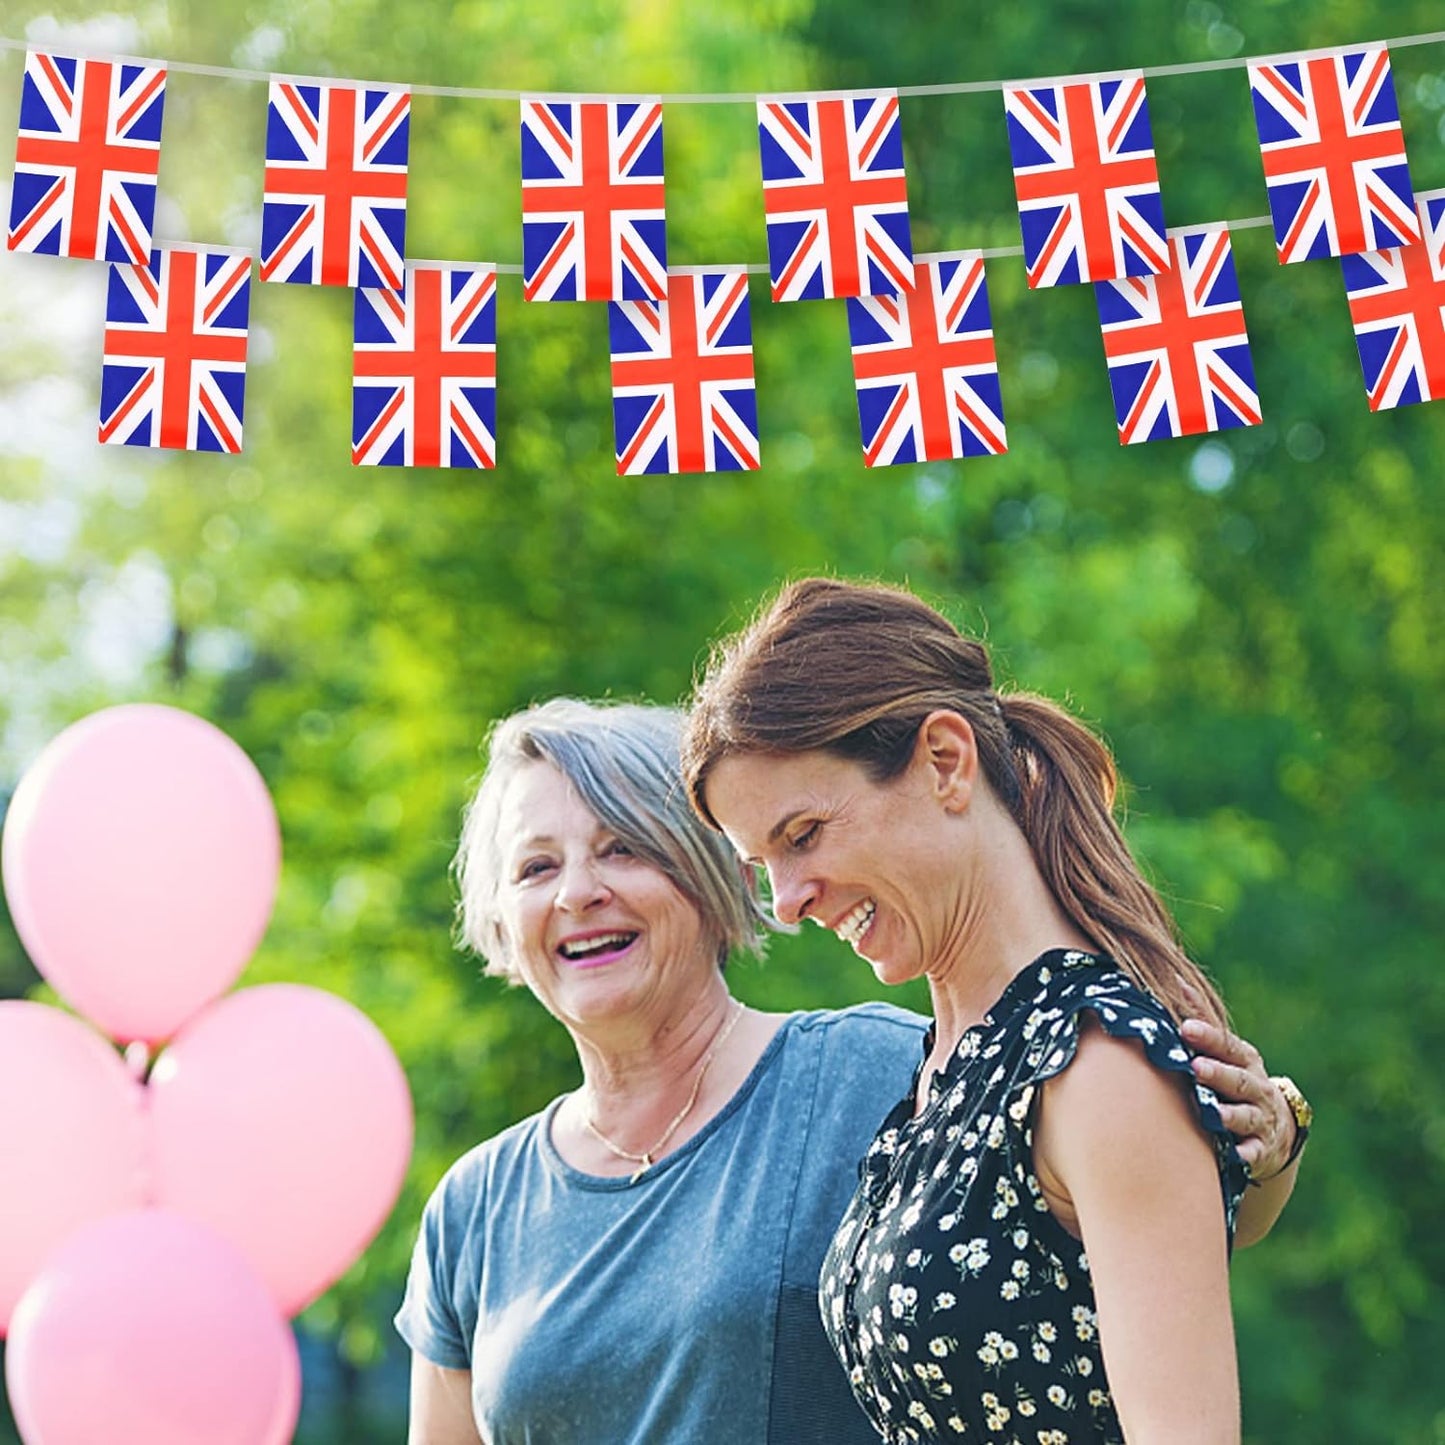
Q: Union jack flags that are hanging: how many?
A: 12